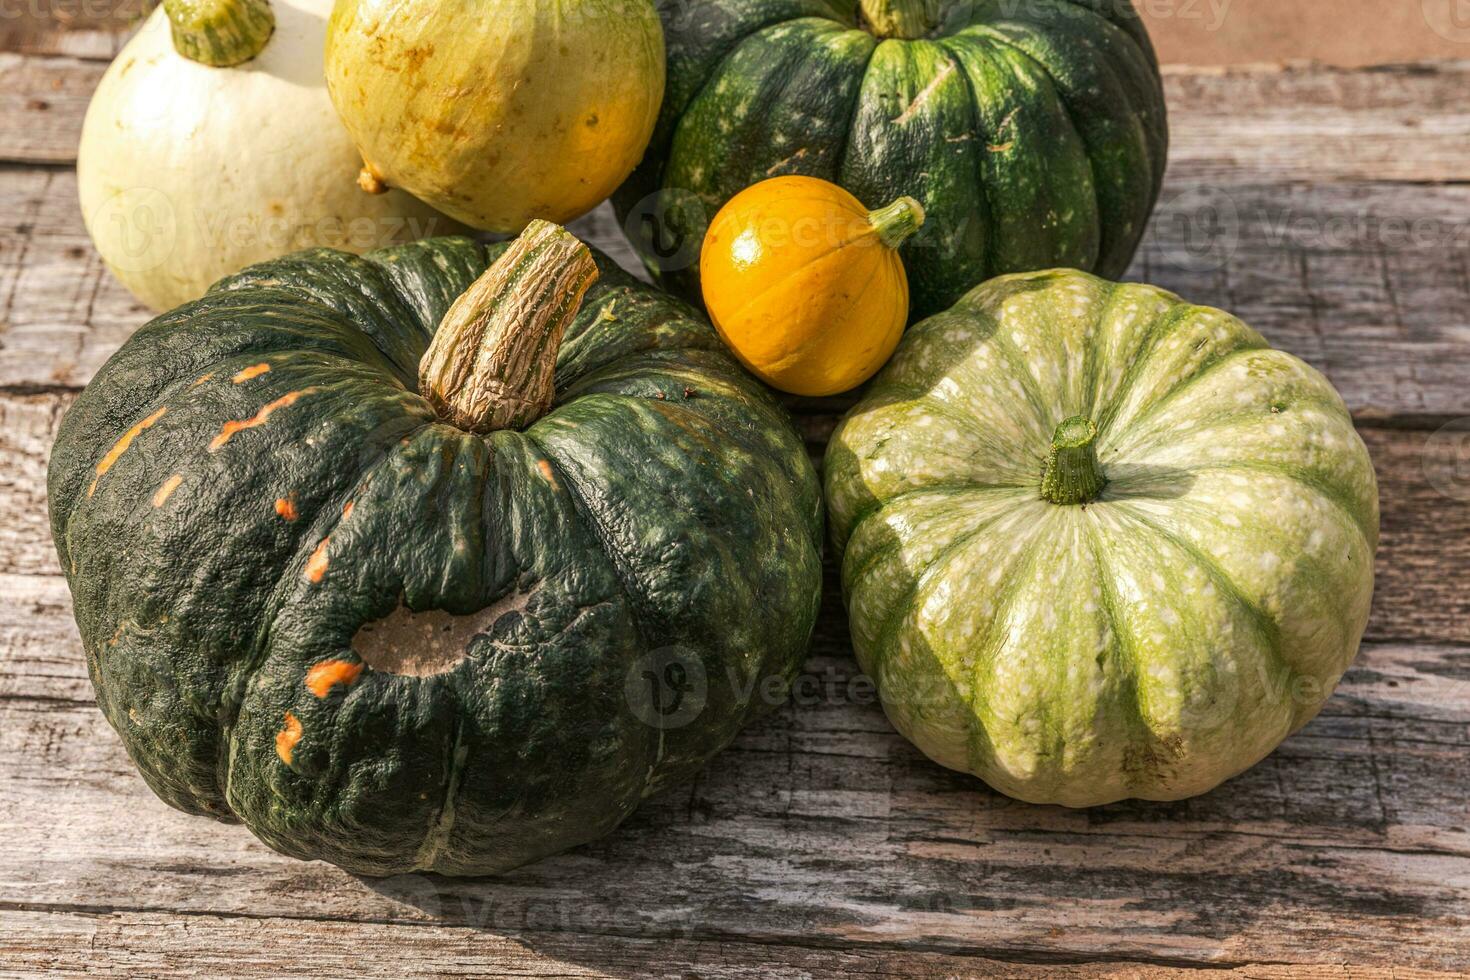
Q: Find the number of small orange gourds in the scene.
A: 1